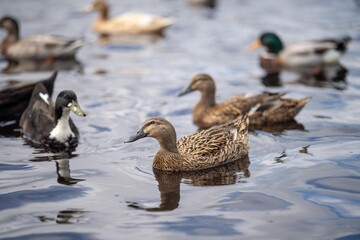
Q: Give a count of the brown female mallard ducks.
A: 2